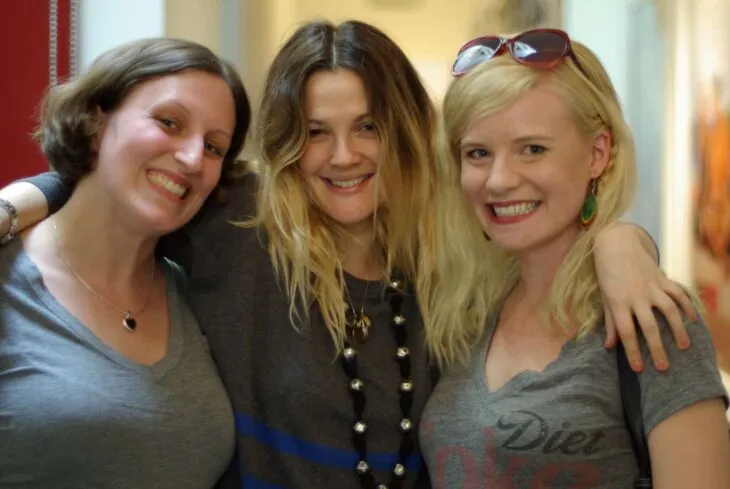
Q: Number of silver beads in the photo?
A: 11